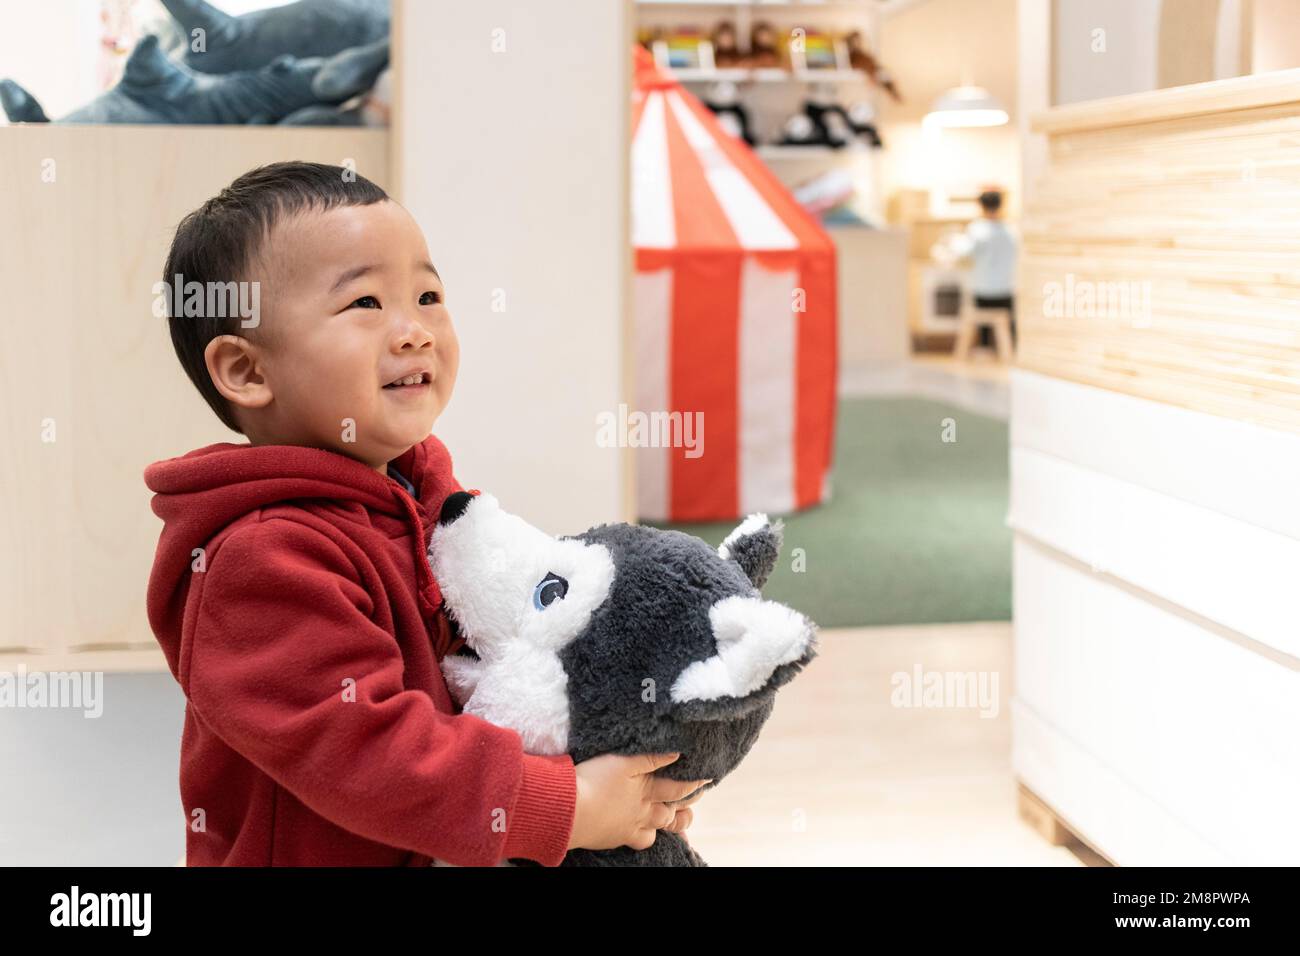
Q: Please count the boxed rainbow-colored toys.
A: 2